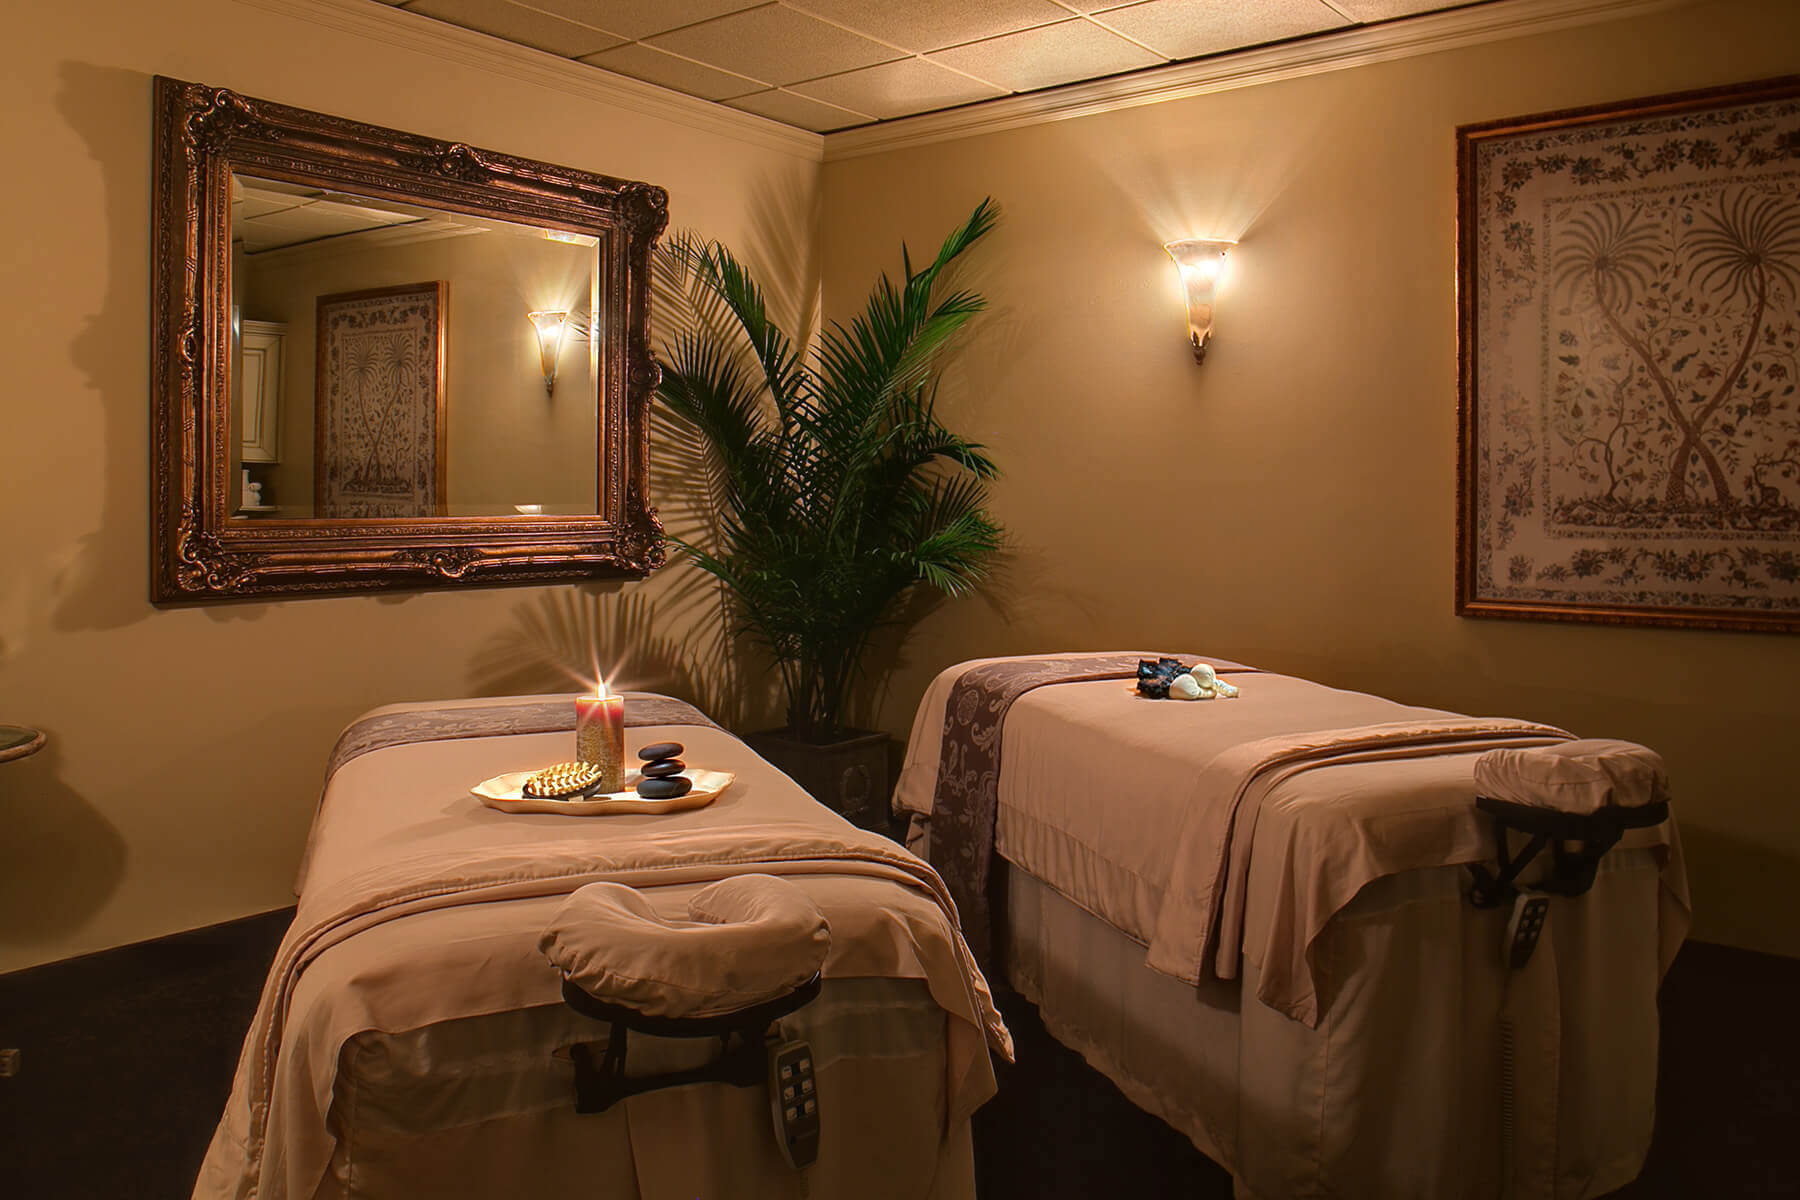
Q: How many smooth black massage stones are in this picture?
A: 3